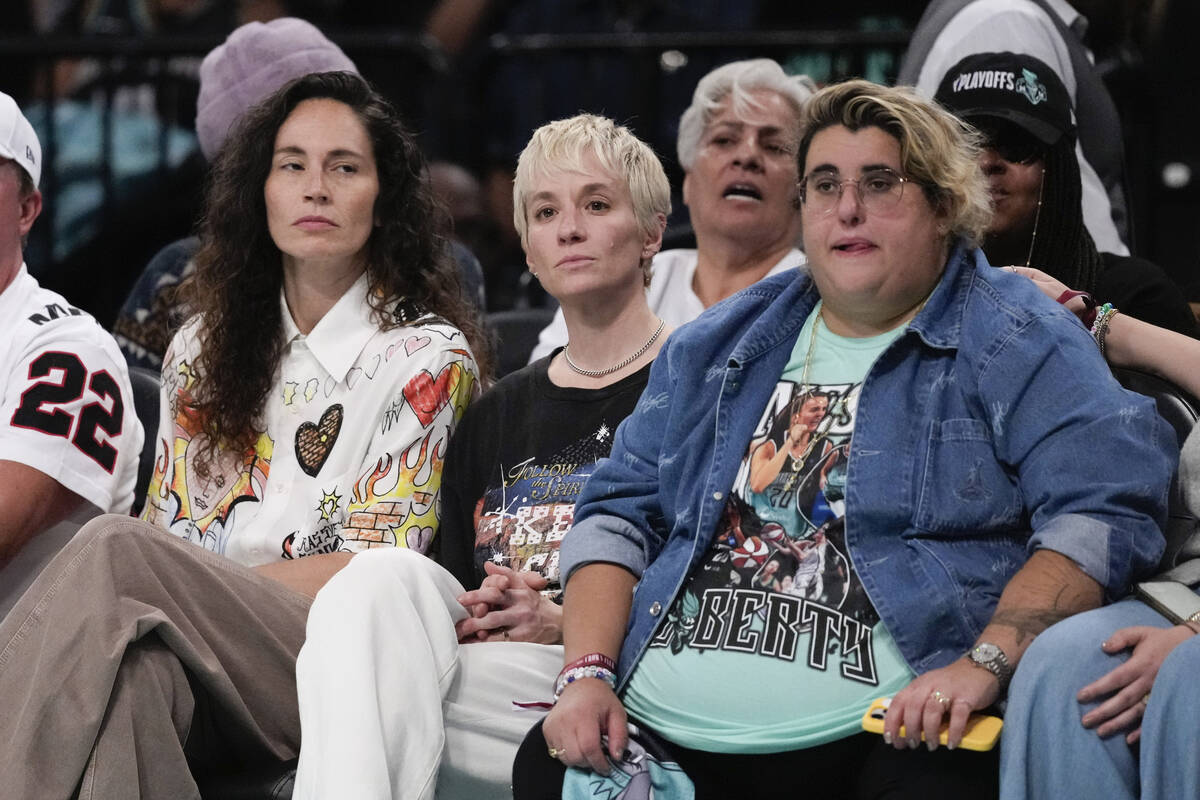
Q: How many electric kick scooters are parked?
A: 0